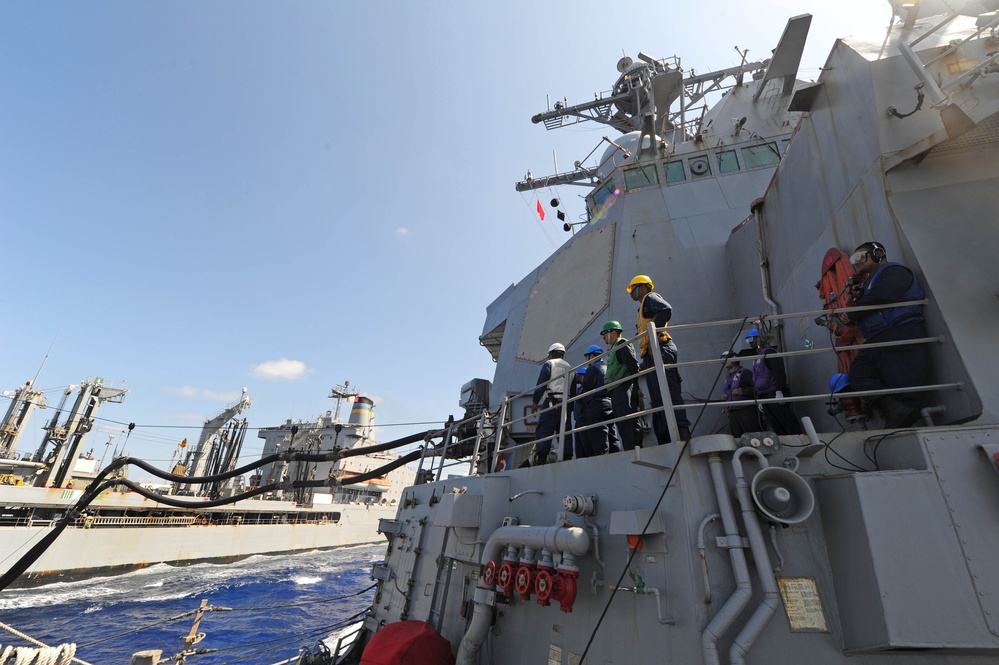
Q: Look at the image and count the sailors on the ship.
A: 8